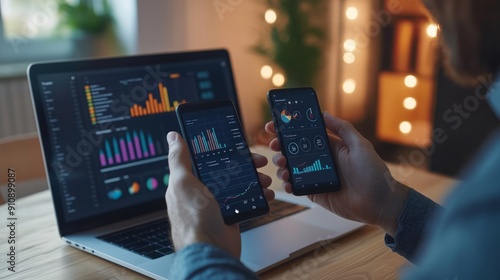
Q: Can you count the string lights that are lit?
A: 11